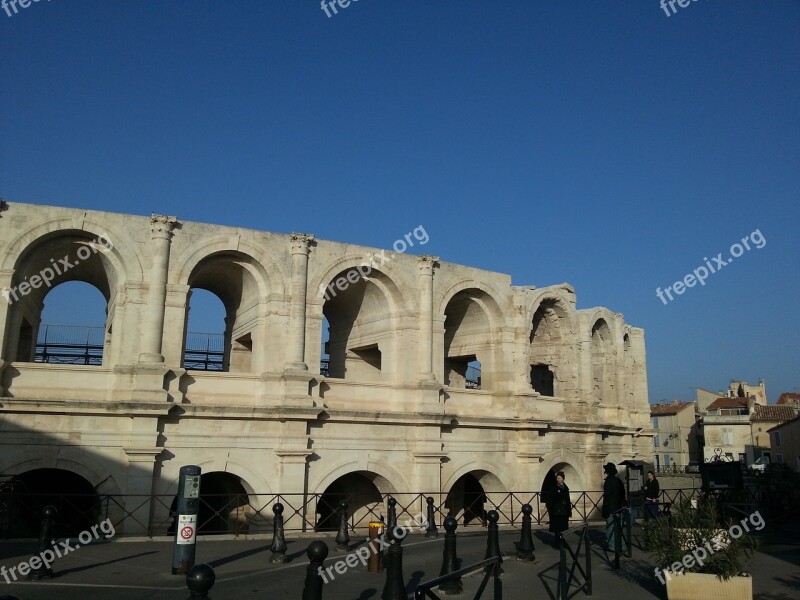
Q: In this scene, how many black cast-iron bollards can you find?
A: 11